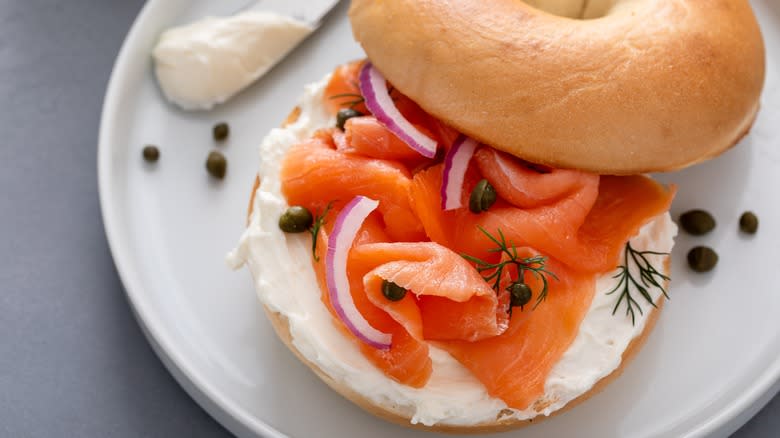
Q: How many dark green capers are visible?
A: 11